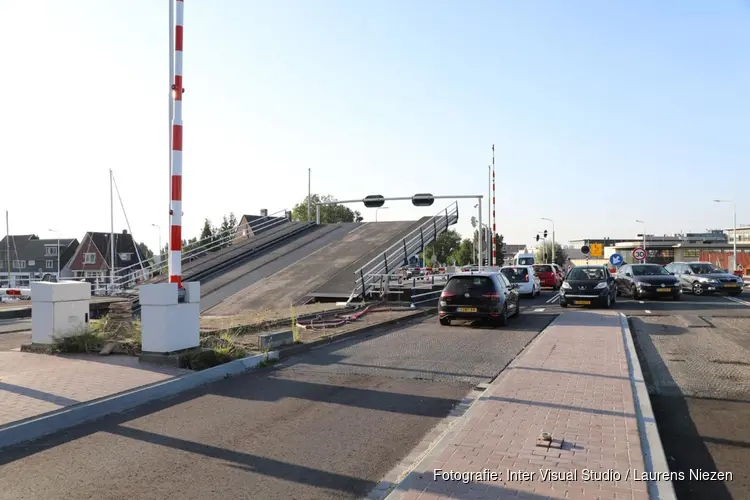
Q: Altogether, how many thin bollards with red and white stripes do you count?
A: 2